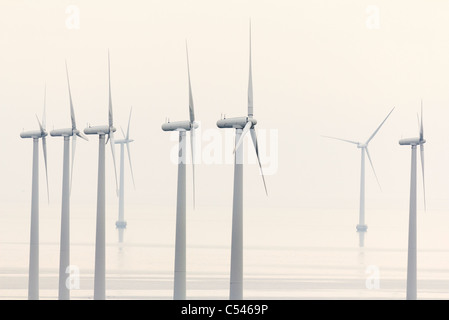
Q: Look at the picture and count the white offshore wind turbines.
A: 8